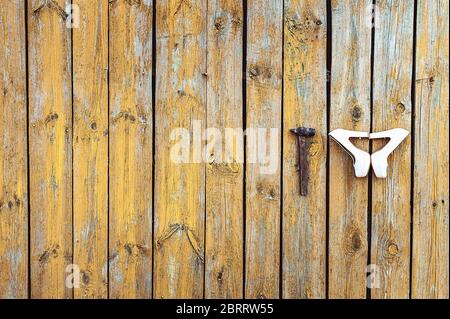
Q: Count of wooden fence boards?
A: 11